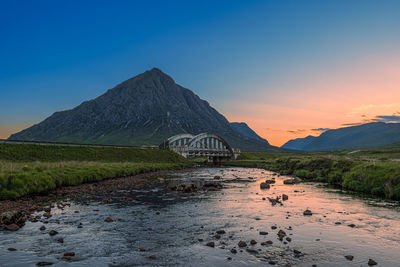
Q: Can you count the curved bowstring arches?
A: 2